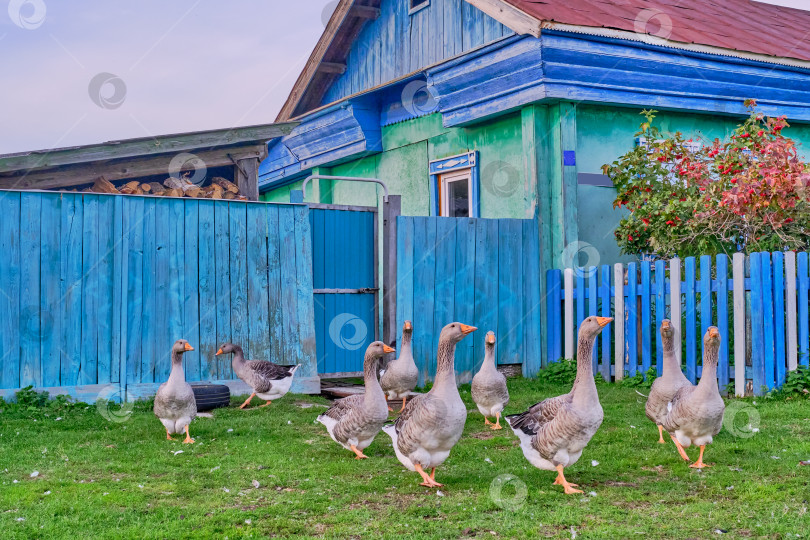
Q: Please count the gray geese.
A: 9